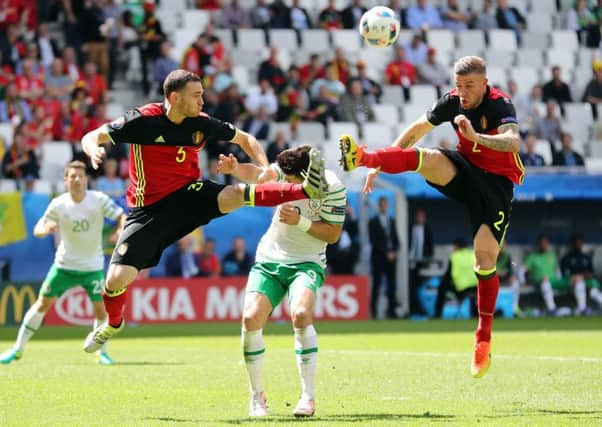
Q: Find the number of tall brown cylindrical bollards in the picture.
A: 0